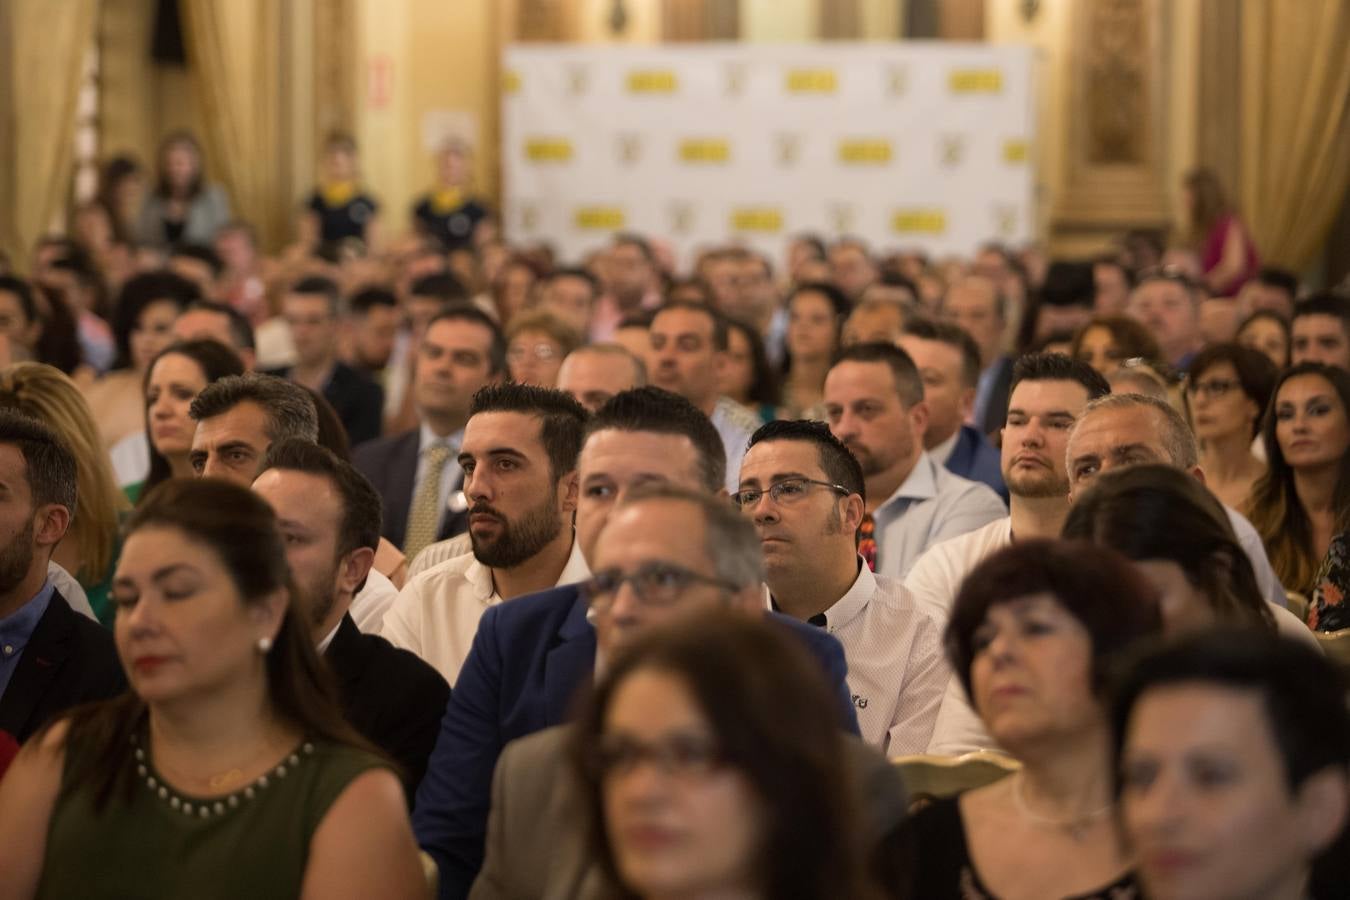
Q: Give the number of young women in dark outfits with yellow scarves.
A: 2